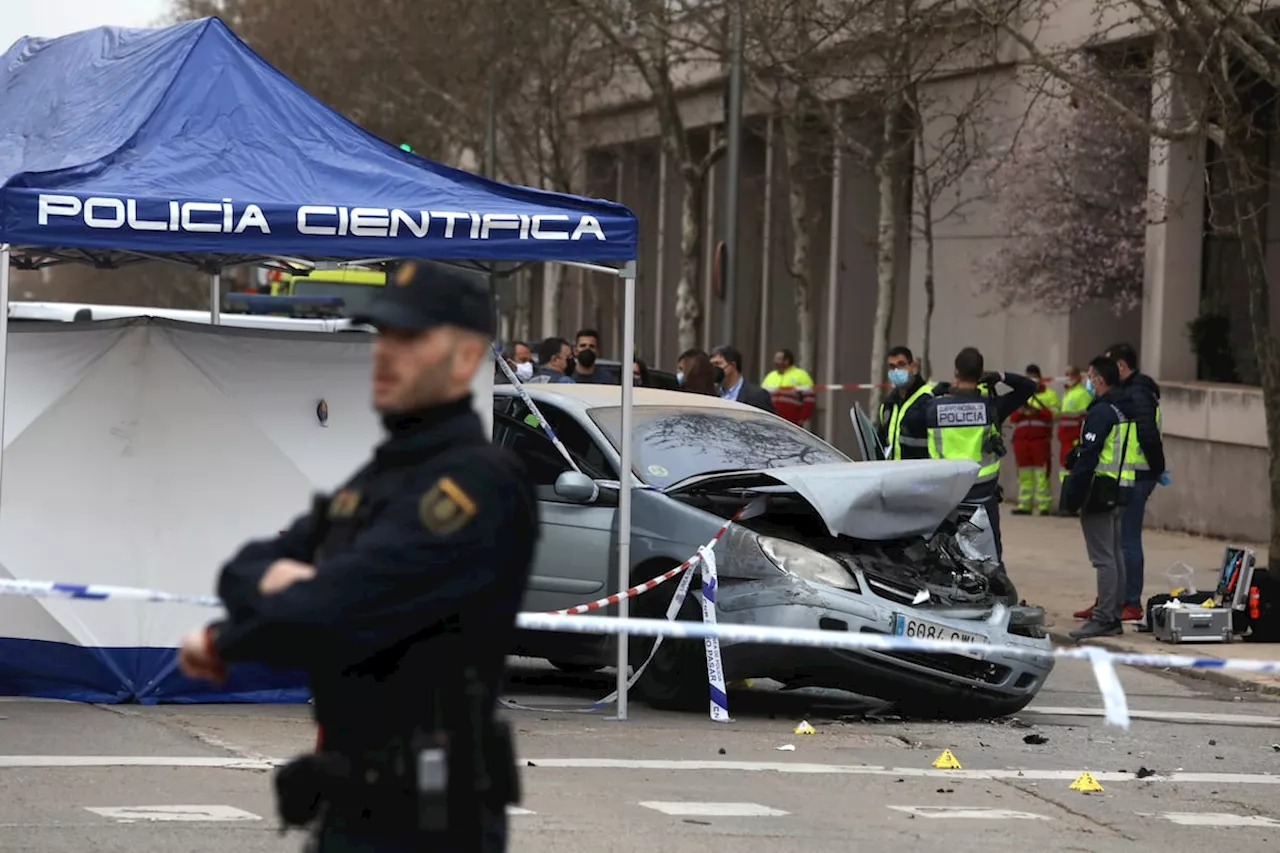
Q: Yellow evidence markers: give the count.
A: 3